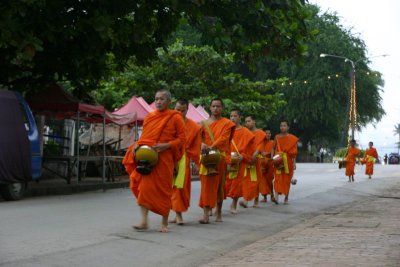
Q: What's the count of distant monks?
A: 2